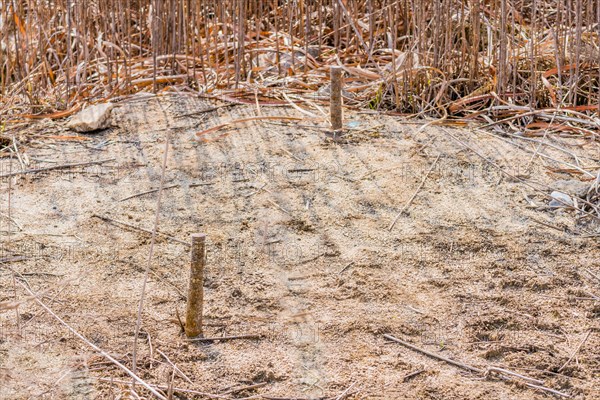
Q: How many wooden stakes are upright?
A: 2